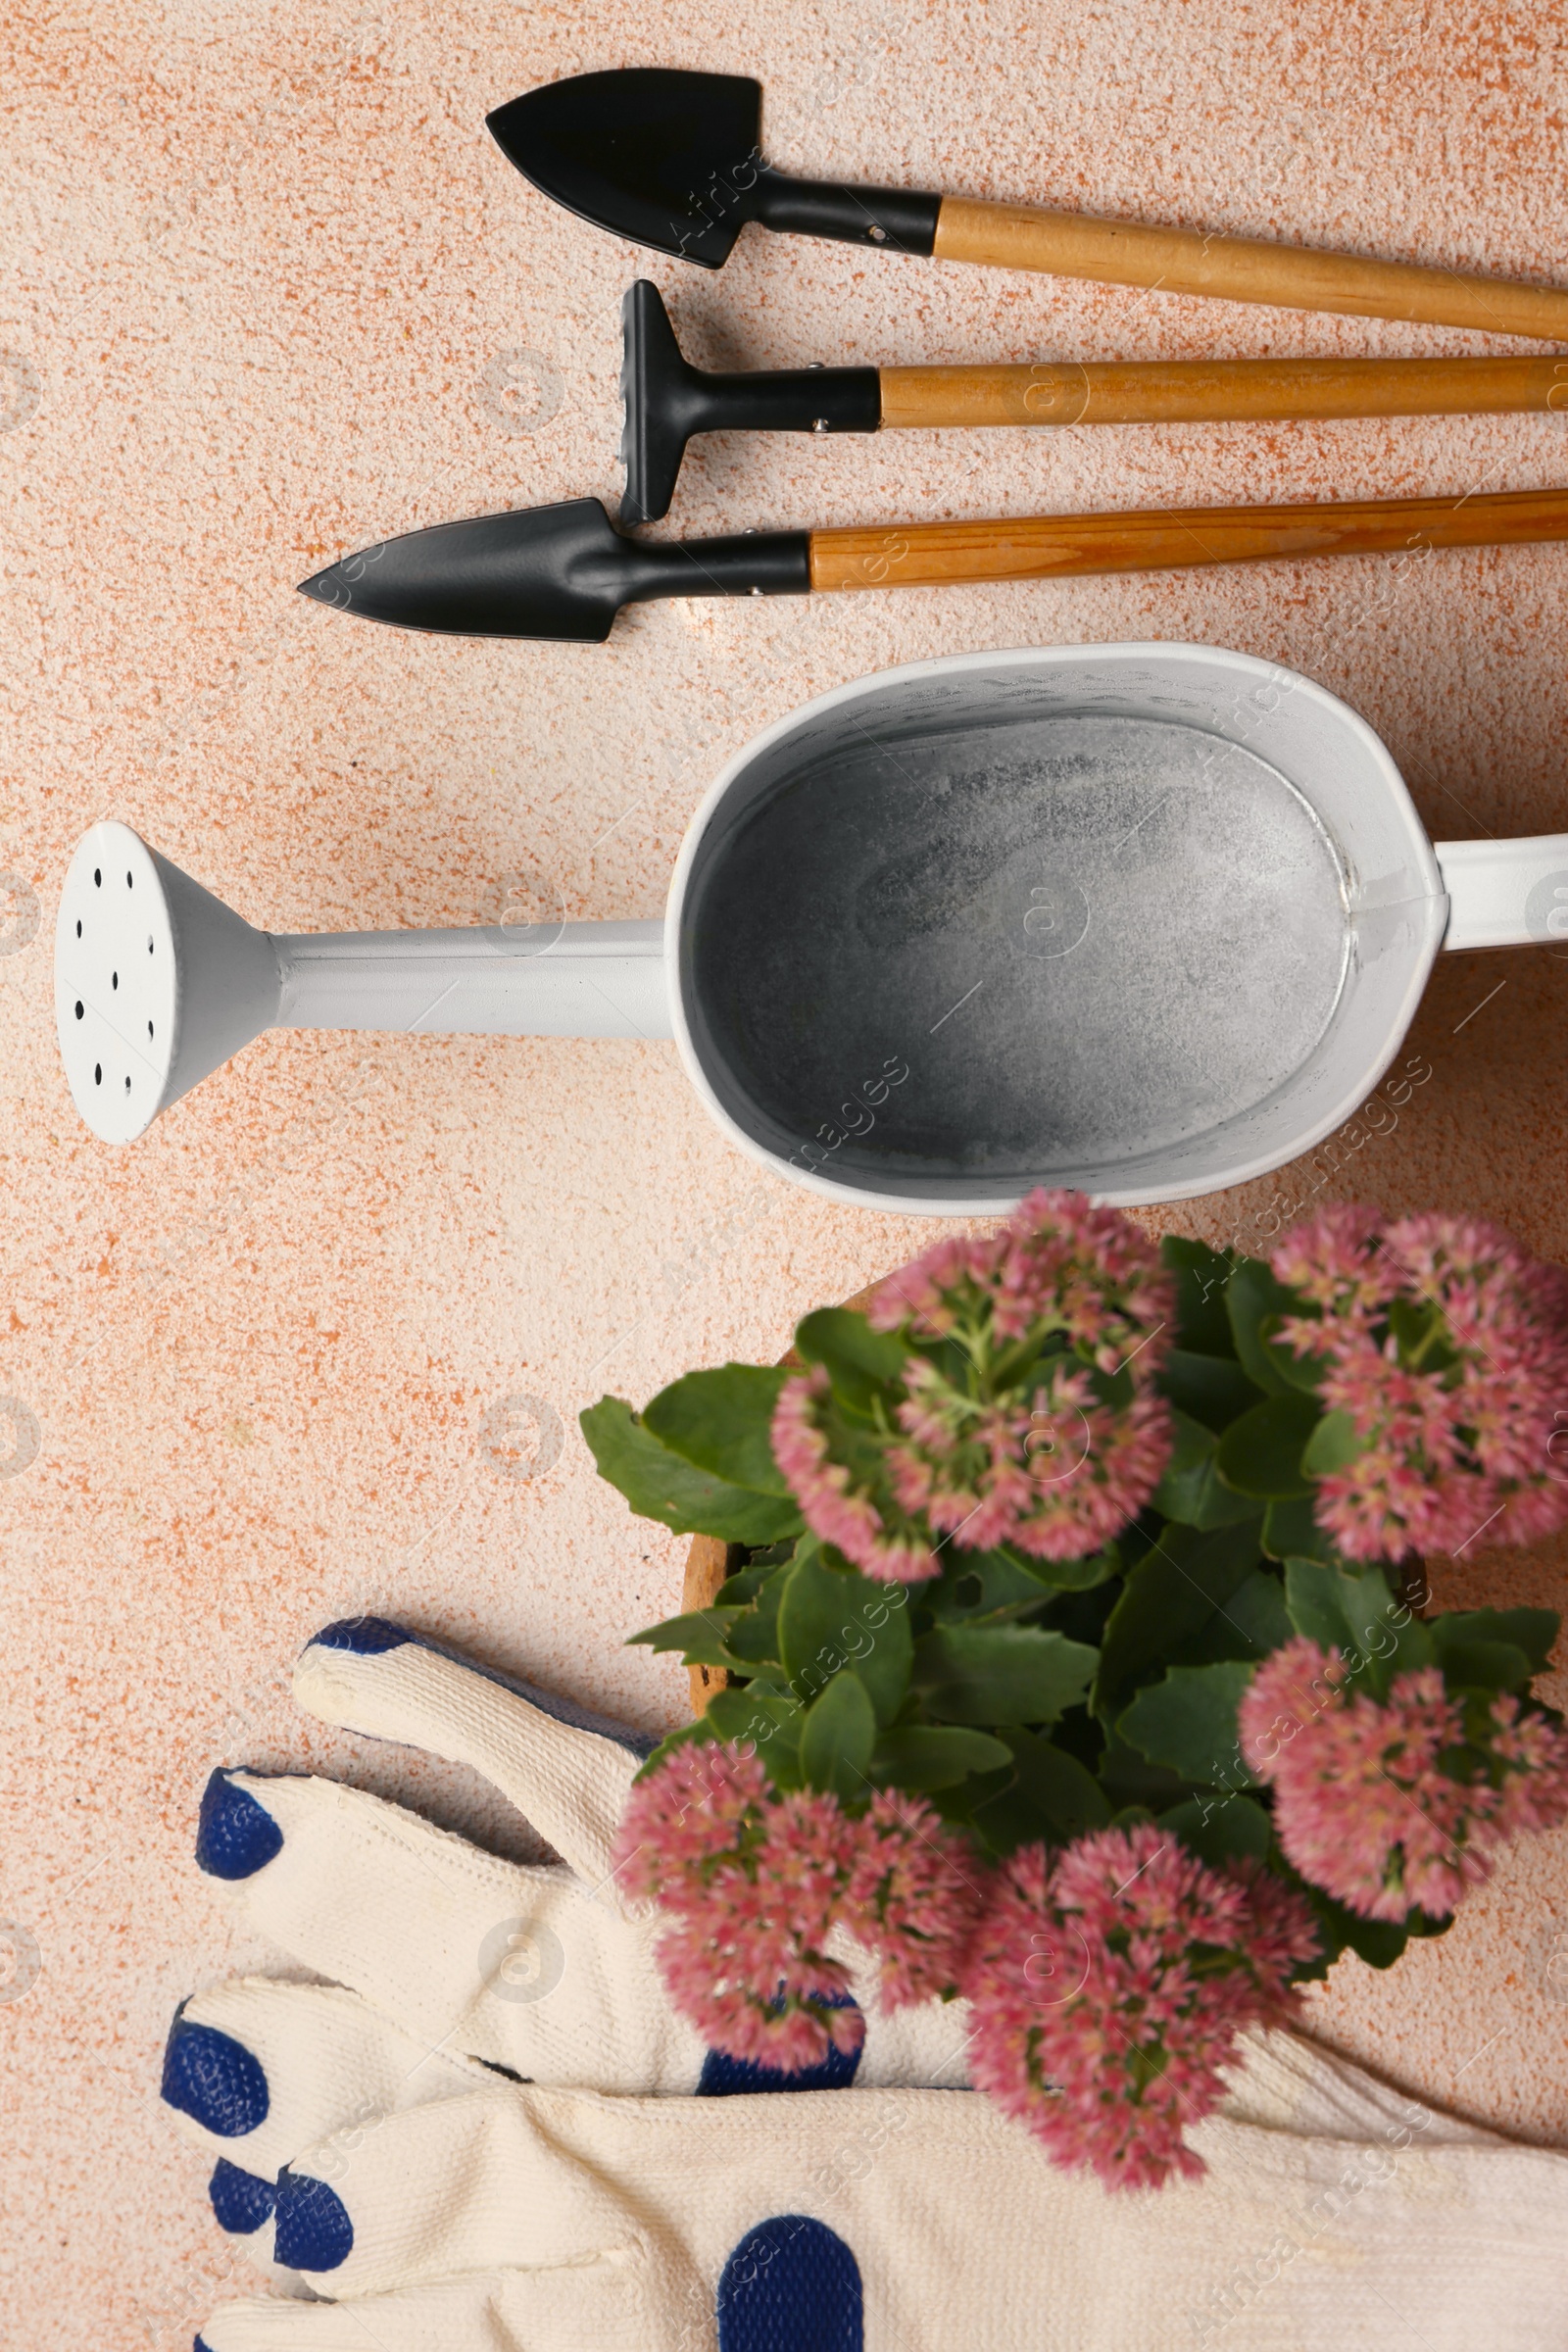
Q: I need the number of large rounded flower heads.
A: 5